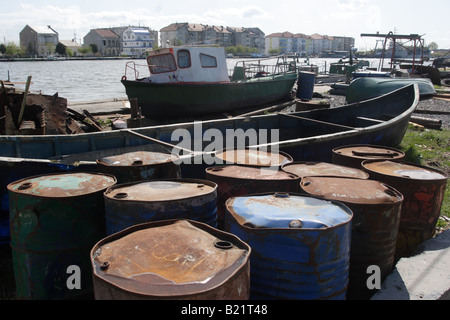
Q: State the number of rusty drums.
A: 11